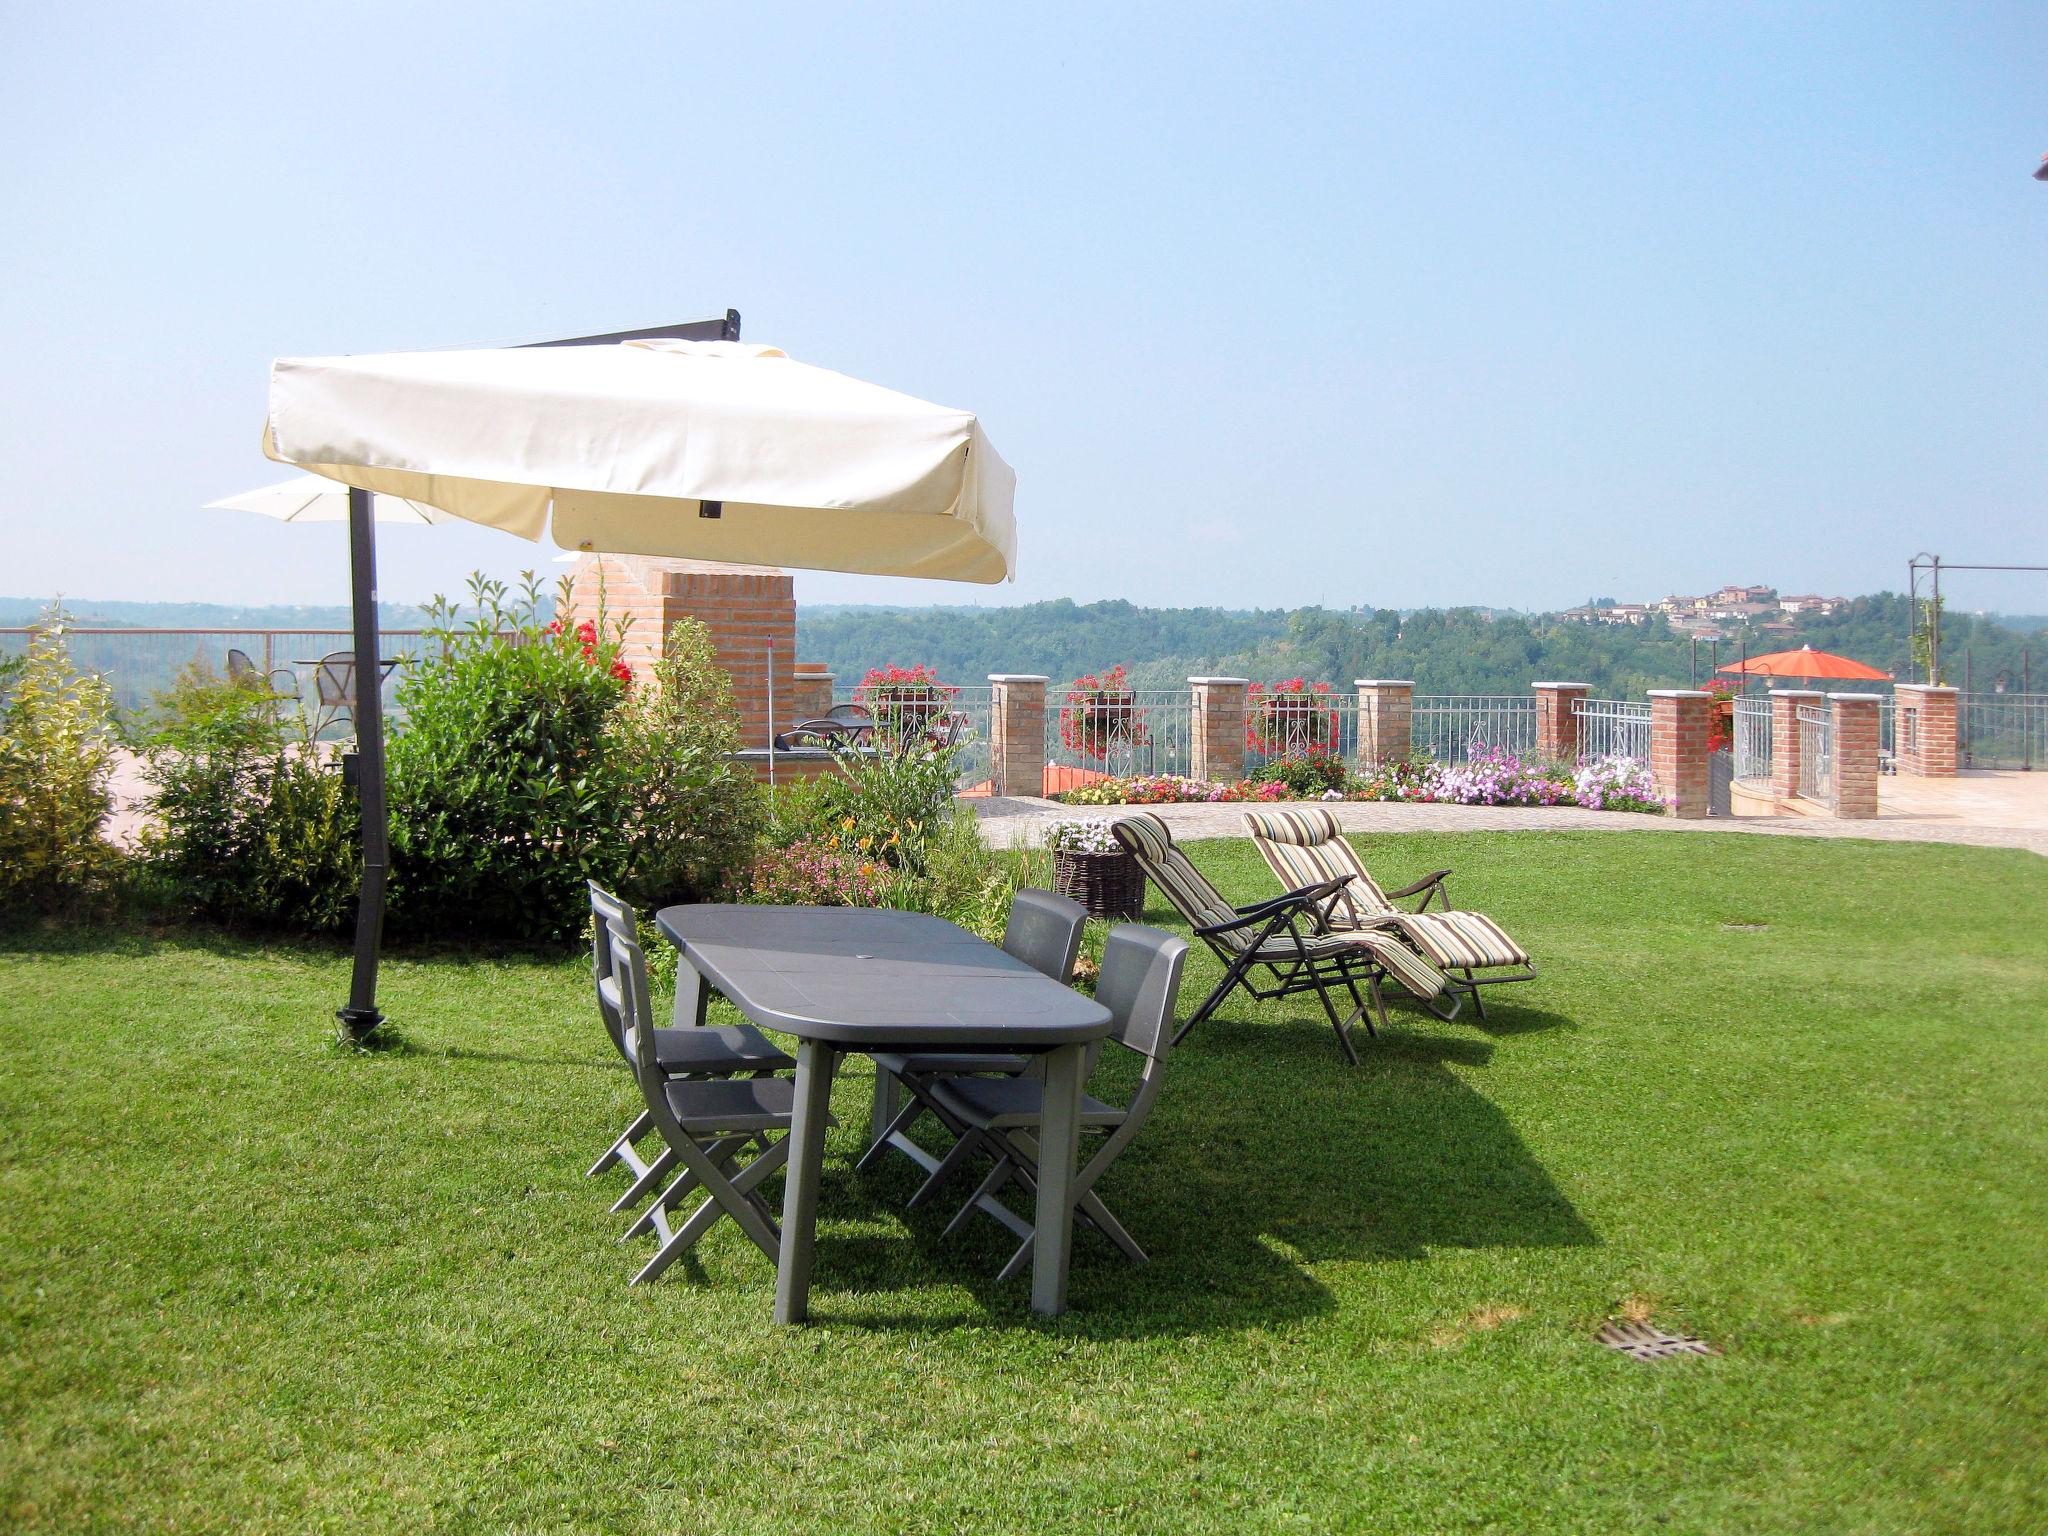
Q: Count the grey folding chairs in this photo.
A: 4